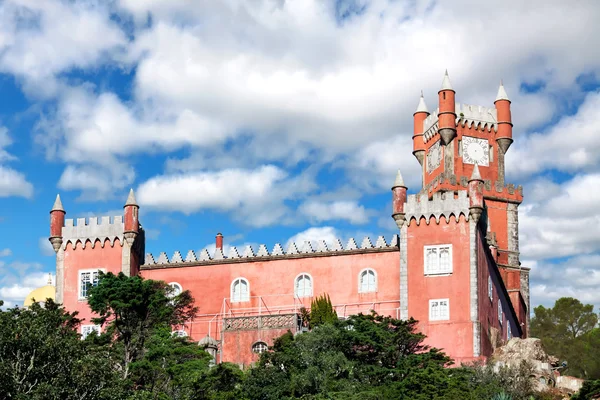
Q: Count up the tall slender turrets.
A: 7